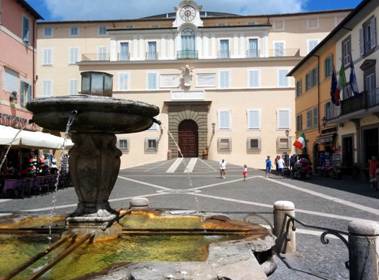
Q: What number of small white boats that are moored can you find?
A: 0